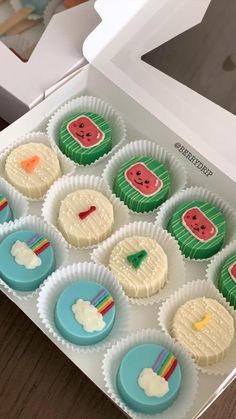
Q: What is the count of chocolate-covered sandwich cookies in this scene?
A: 12